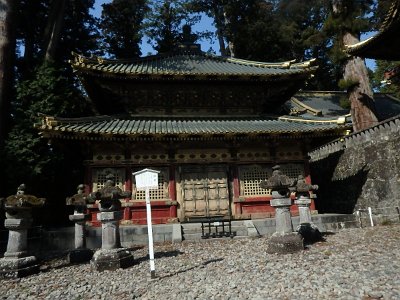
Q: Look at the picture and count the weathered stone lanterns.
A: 5